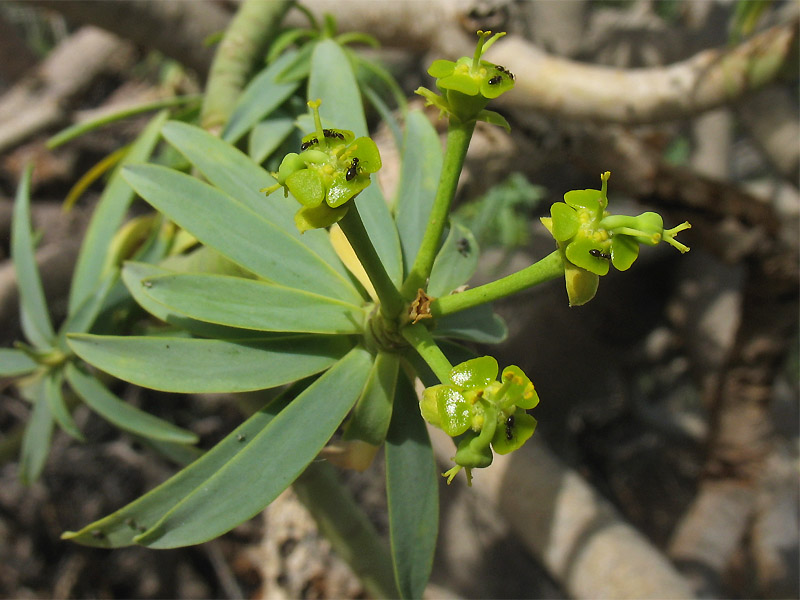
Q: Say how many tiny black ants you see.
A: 7